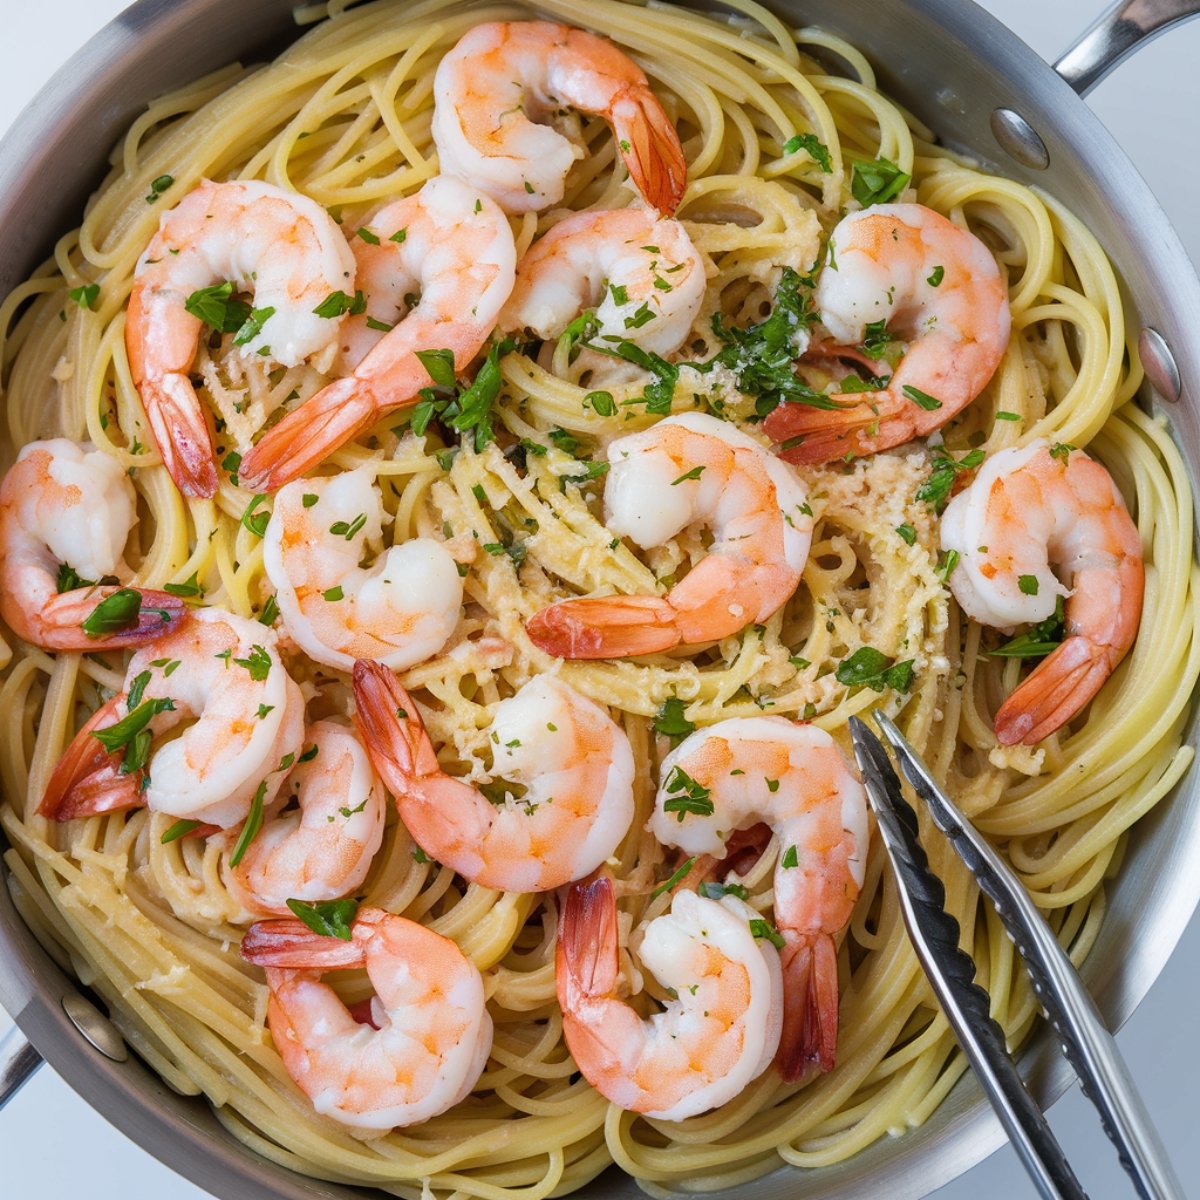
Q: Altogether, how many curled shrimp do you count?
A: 15